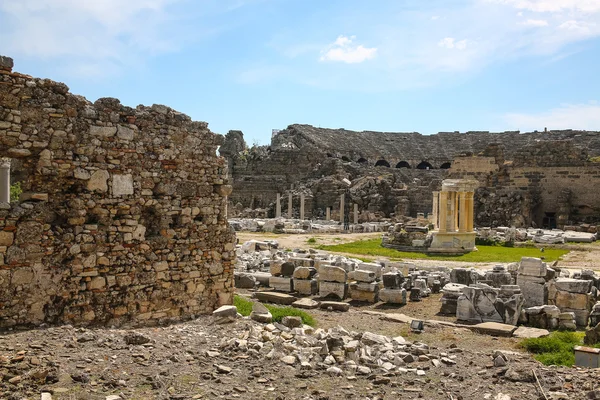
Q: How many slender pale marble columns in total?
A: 6